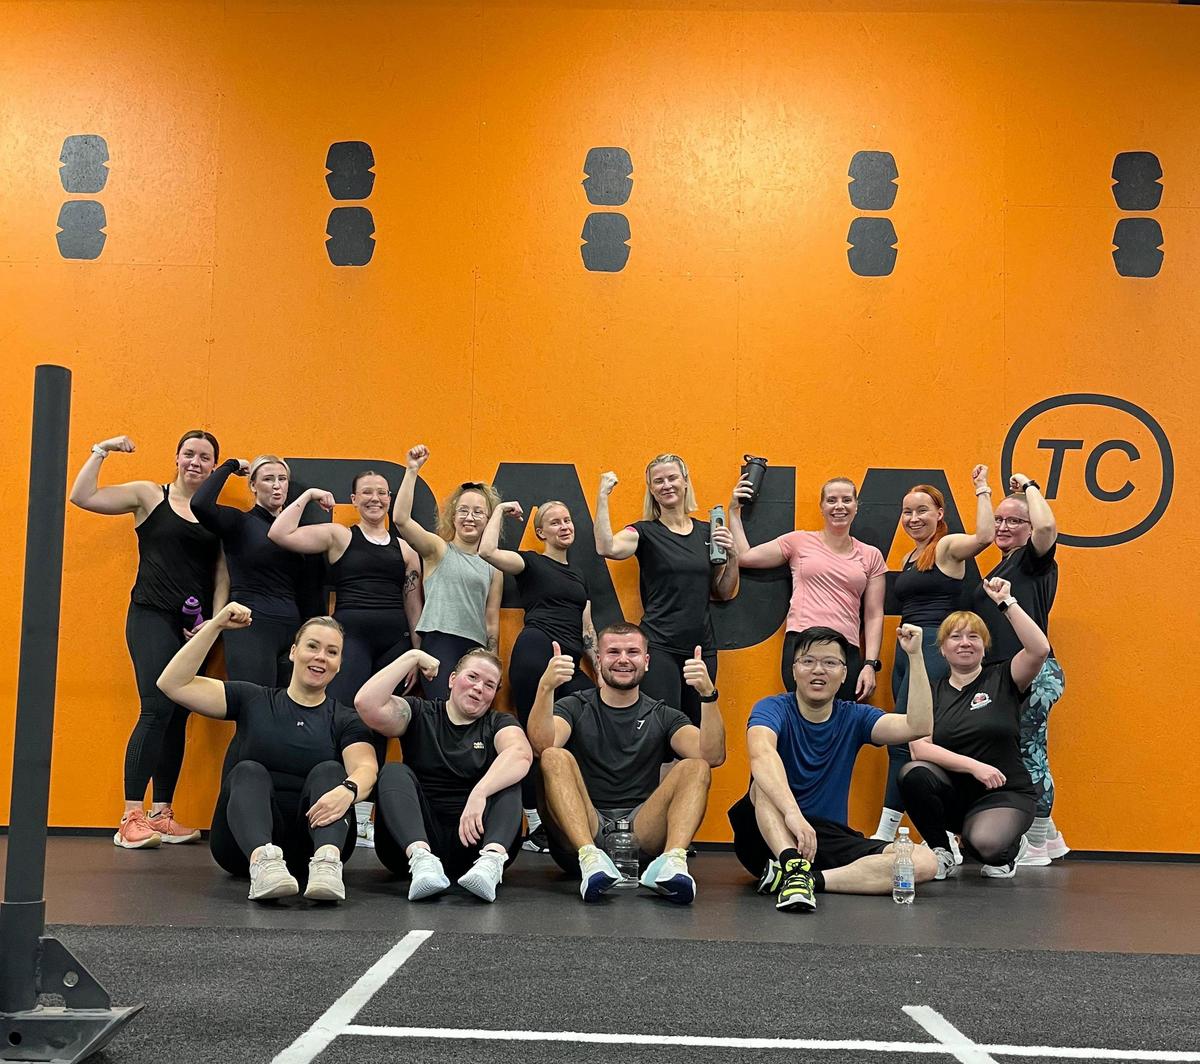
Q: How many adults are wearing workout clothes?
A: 14